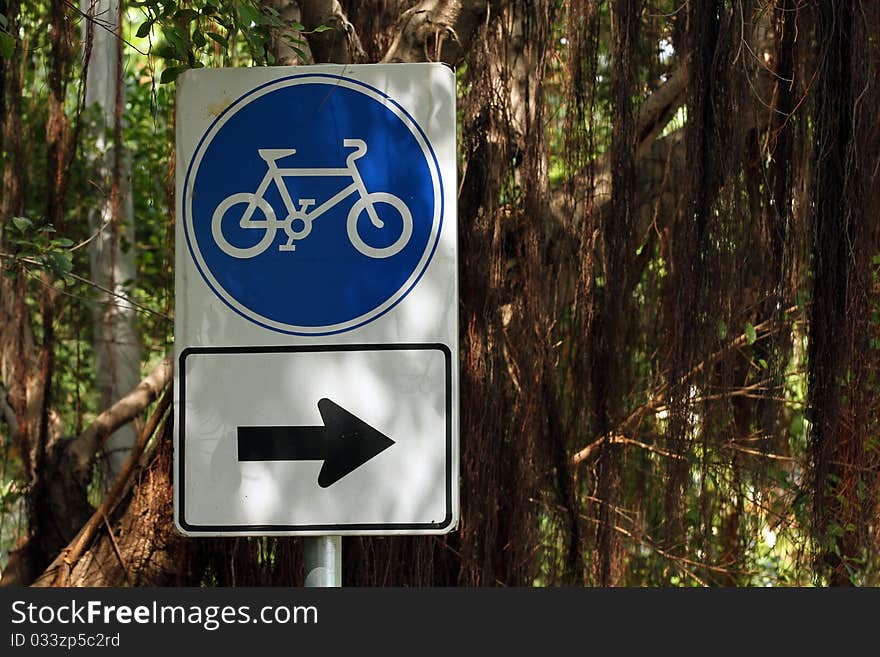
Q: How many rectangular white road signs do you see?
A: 1